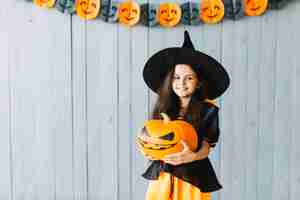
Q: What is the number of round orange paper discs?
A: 6